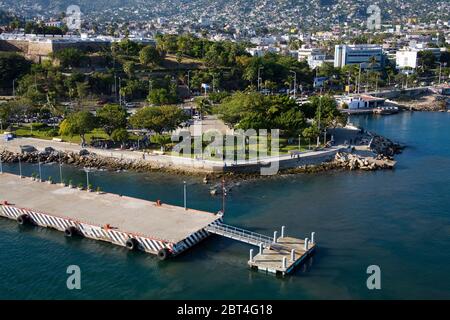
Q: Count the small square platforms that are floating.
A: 1